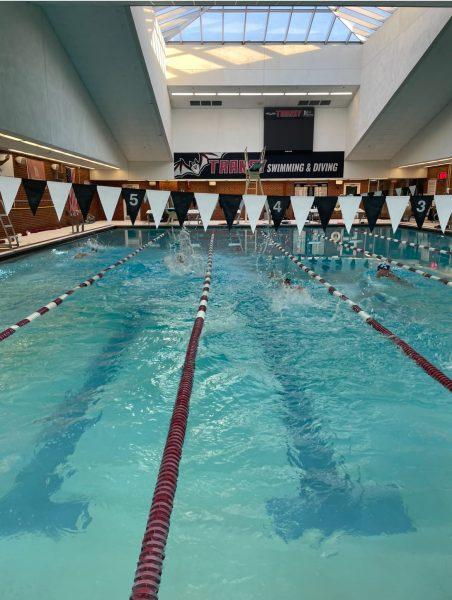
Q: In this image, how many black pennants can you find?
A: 9